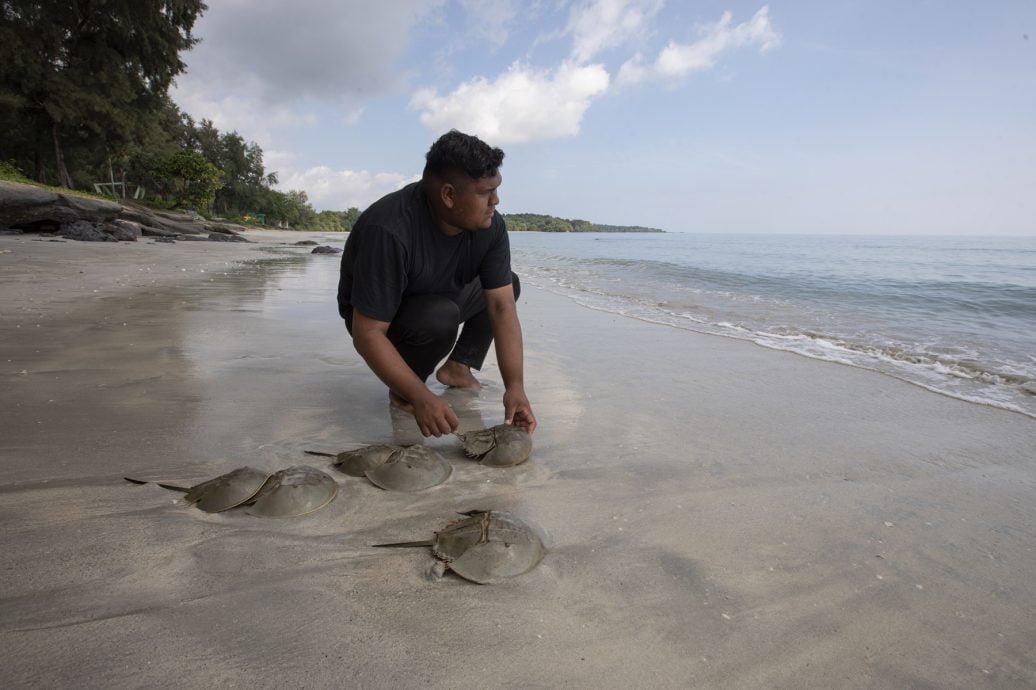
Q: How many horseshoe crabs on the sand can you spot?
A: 6